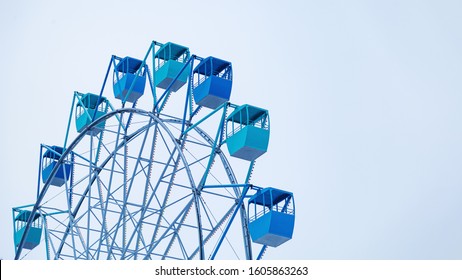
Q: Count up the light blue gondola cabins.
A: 4